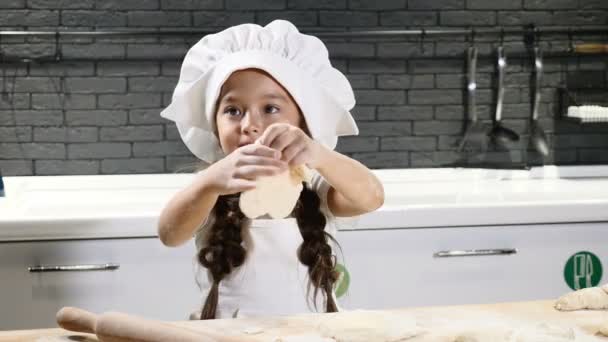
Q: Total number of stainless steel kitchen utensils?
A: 3